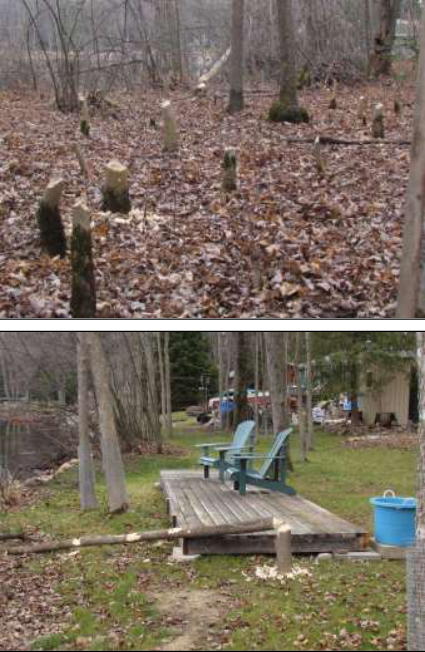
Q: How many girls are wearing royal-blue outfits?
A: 0